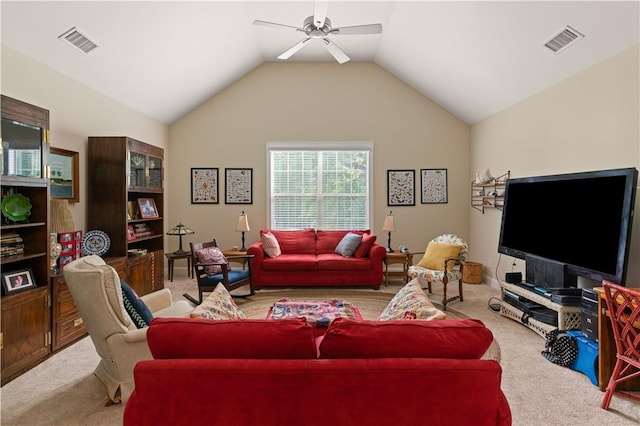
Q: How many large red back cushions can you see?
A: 4